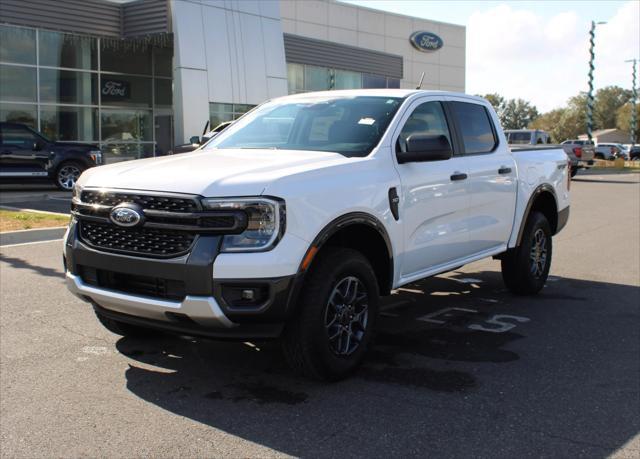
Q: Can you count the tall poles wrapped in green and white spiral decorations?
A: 2